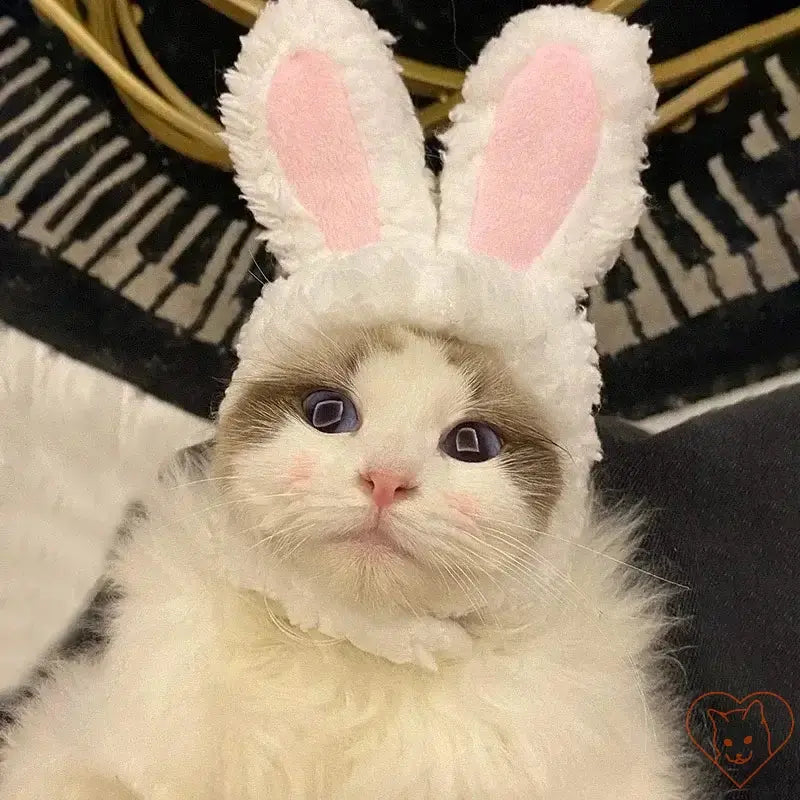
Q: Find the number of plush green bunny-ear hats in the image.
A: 0